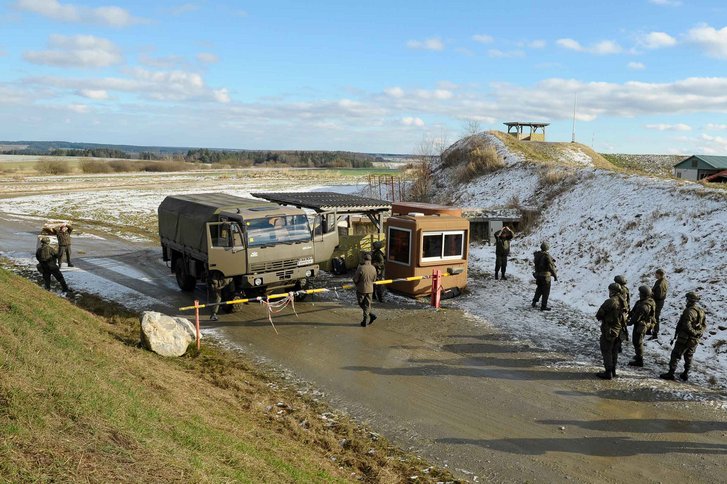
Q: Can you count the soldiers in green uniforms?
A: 12